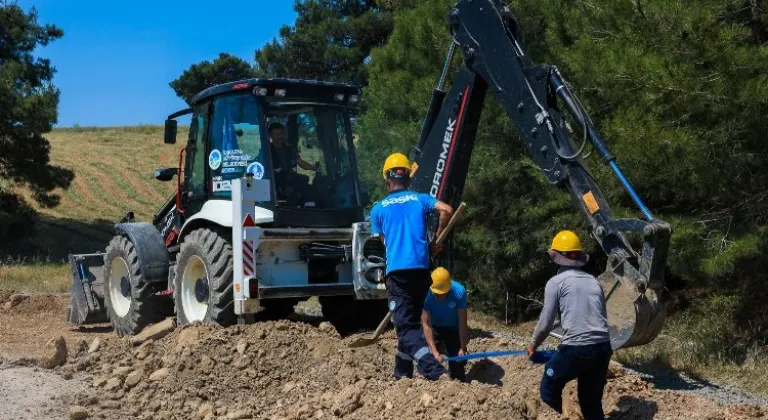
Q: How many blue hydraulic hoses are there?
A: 1